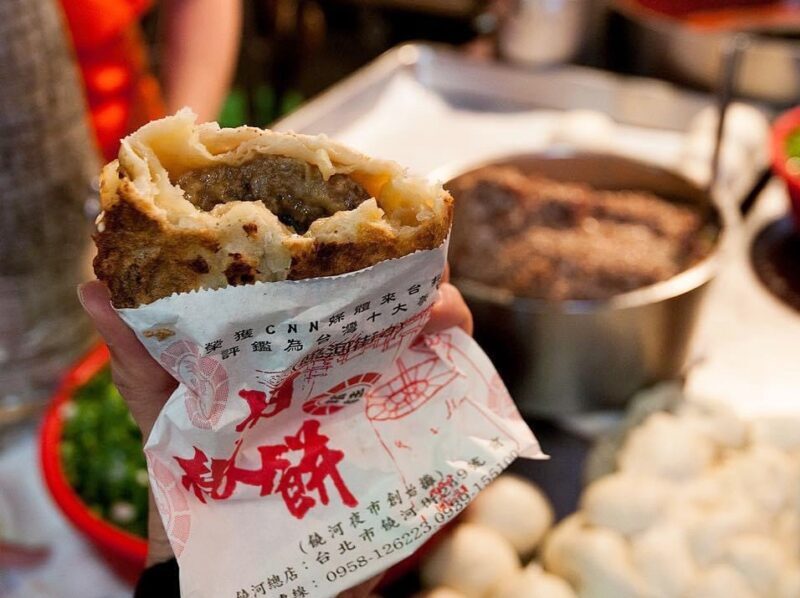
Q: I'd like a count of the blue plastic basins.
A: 0